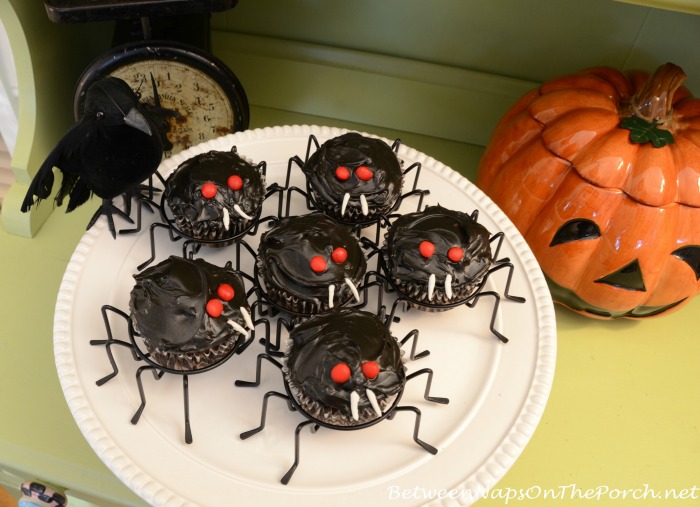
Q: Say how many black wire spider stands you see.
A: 6